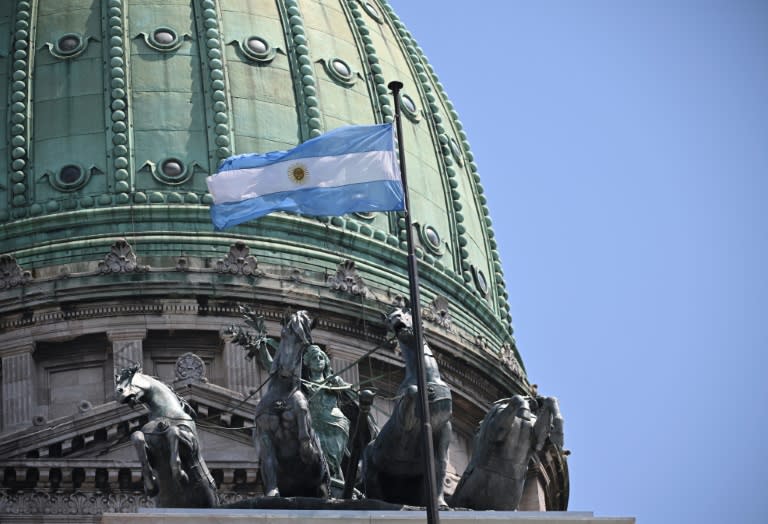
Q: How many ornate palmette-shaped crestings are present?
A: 6